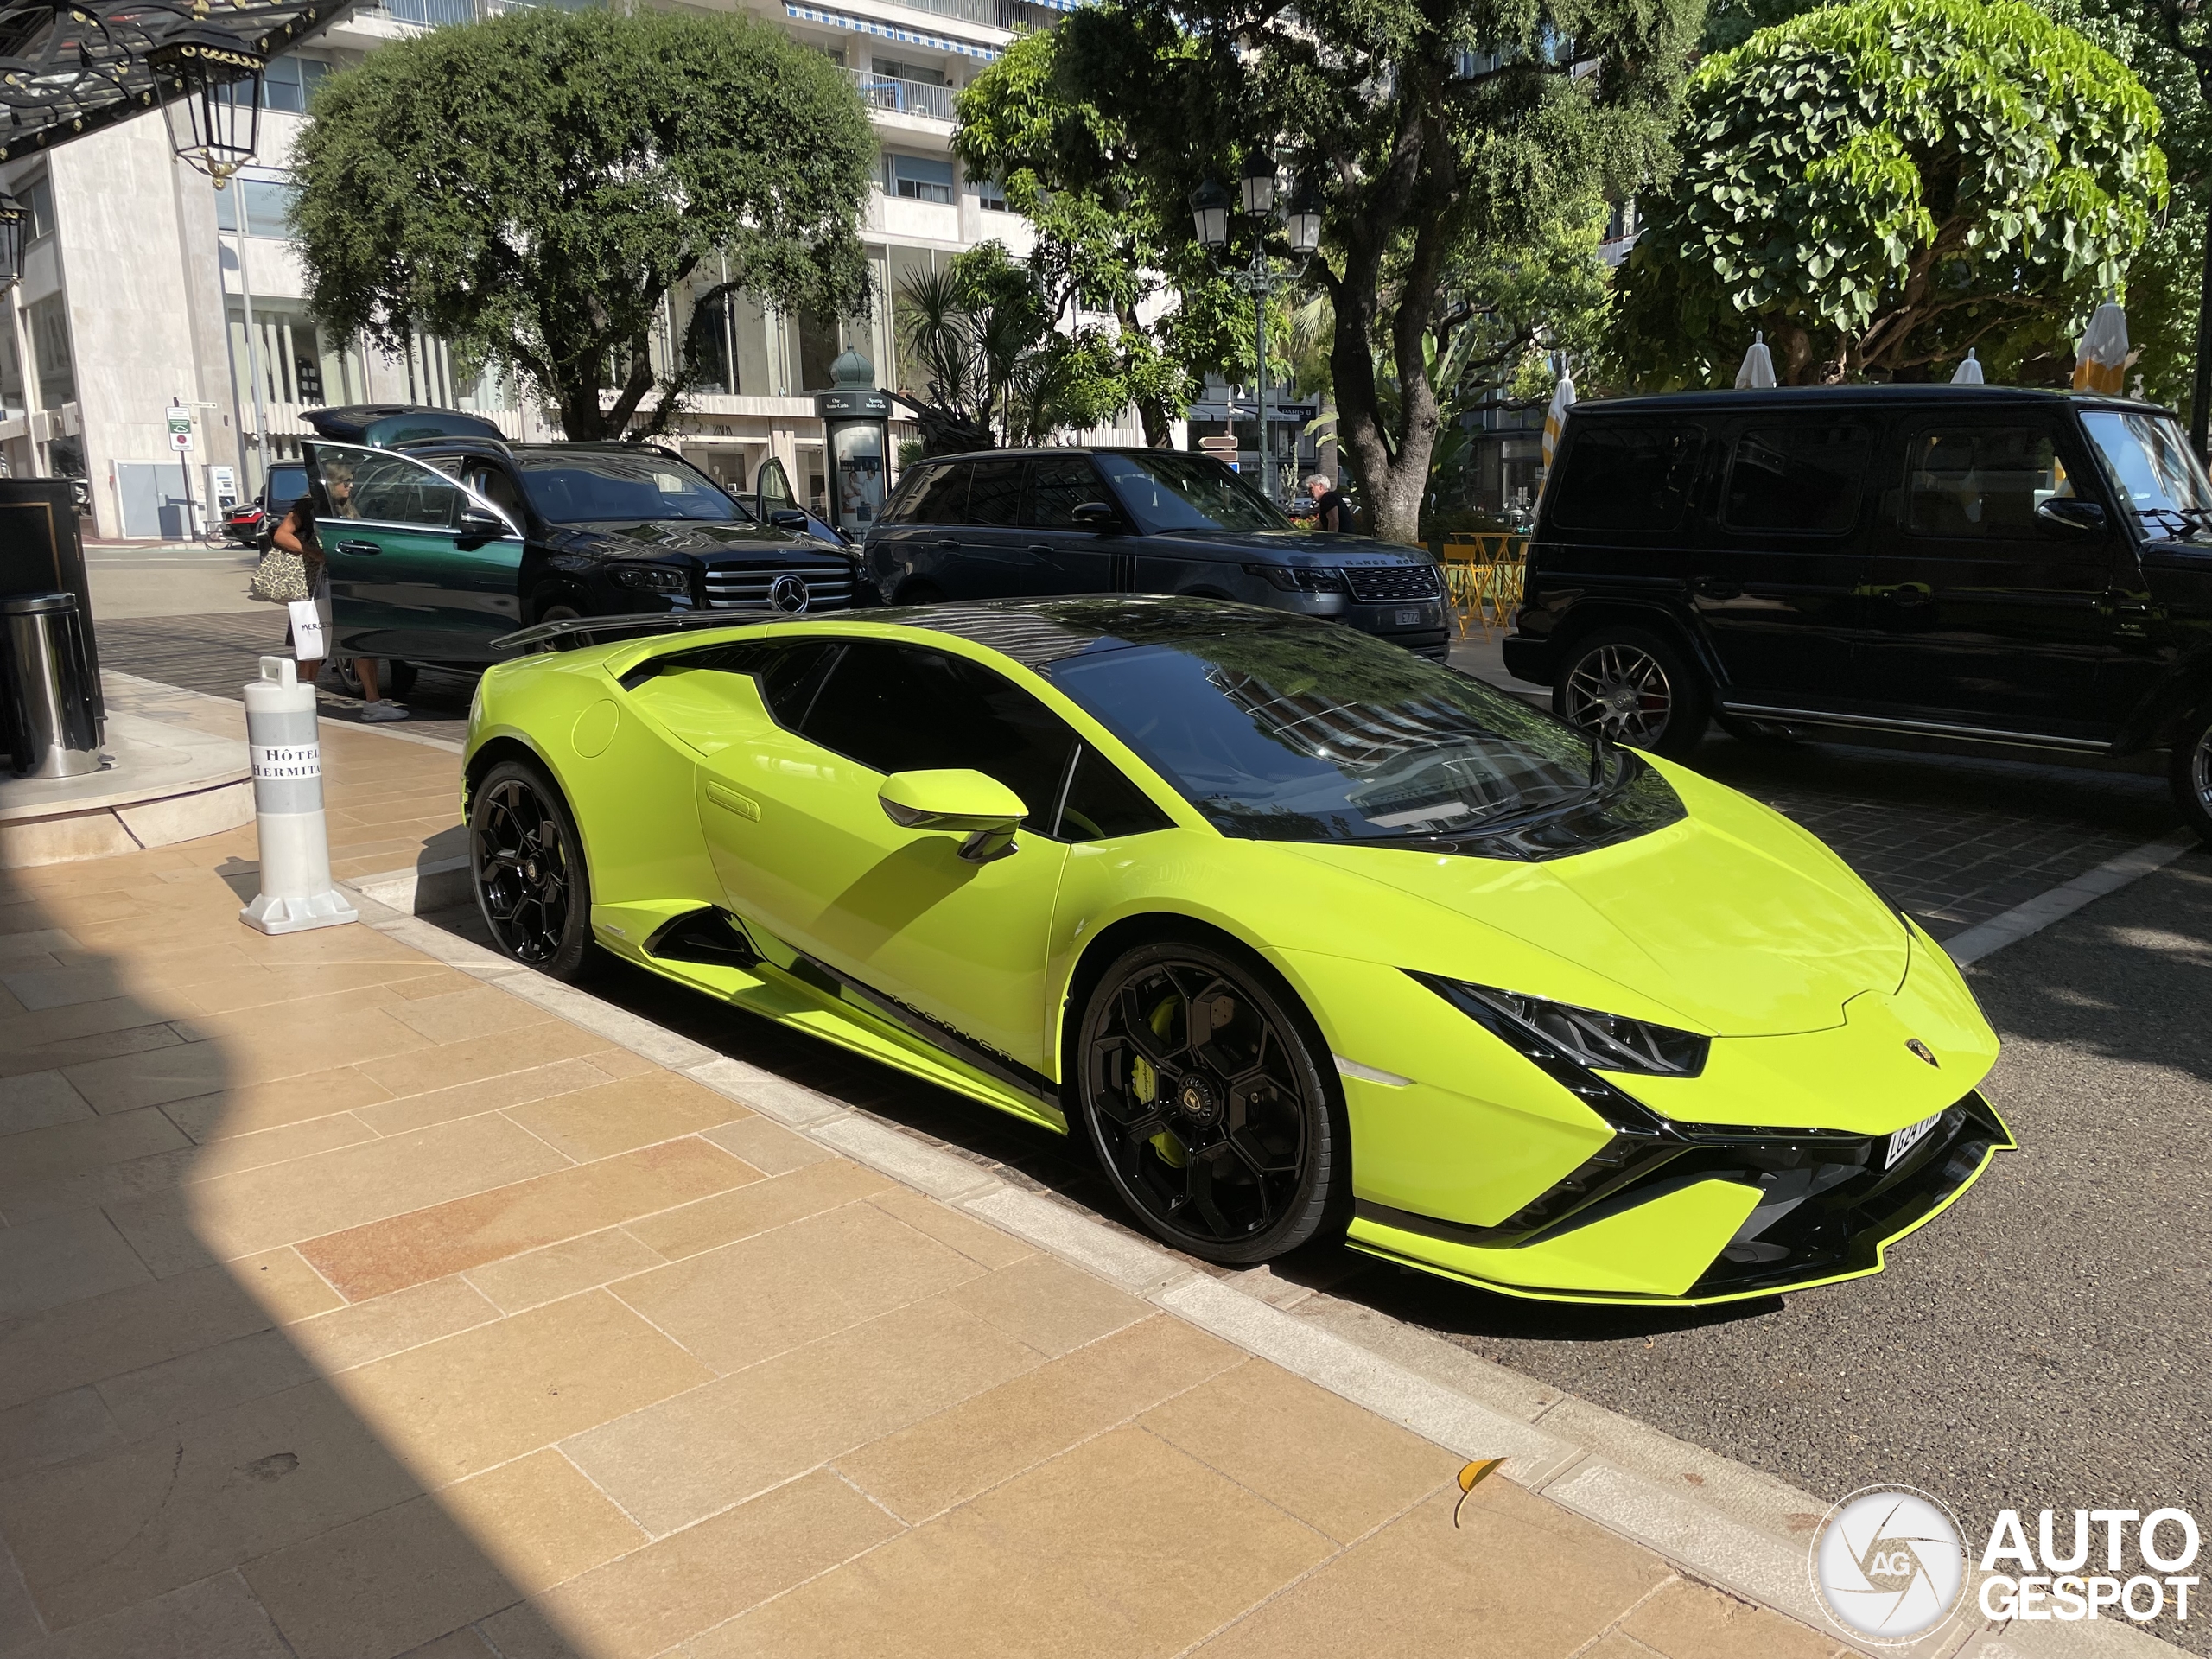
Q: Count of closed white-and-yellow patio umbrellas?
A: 4